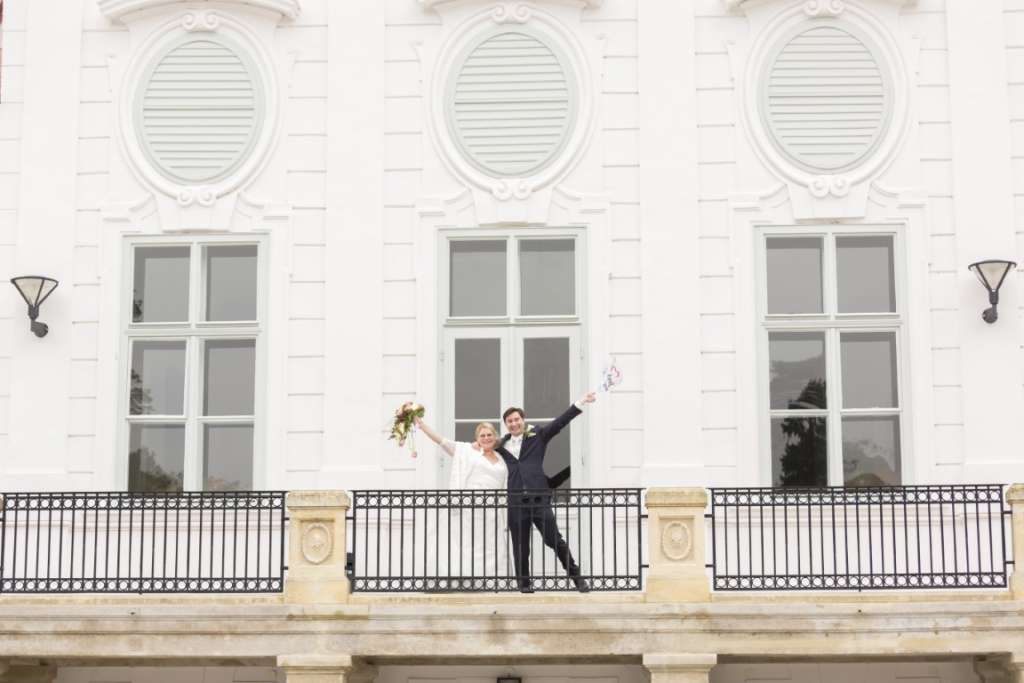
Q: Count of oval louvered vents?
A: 3